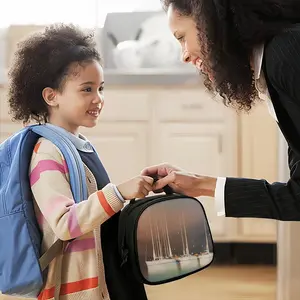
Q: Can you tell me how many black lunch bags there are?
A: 1